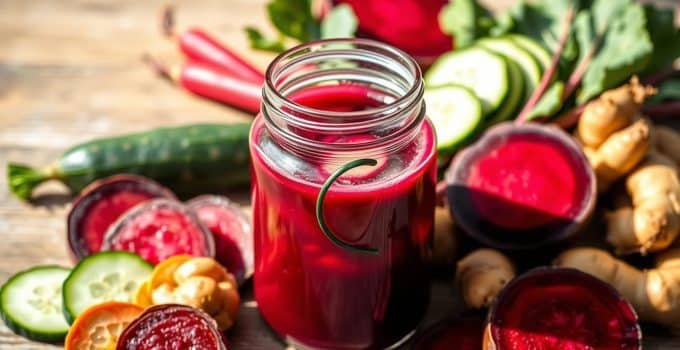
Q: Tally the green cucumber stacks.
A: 2